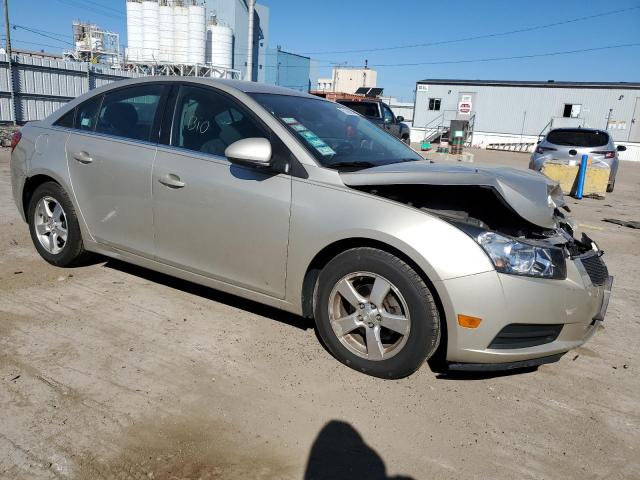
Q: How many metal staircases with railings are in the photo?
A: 2